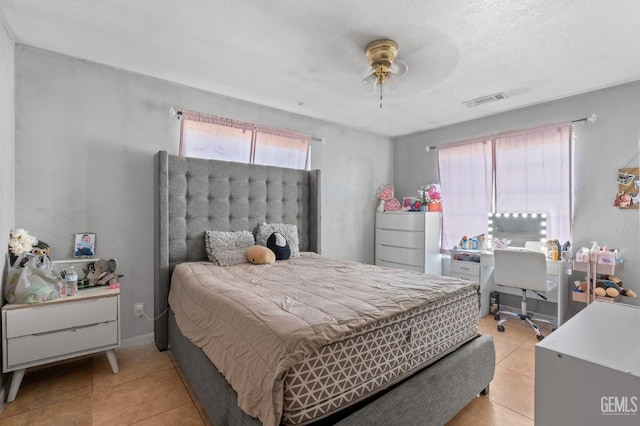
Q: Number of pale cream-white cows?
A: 0